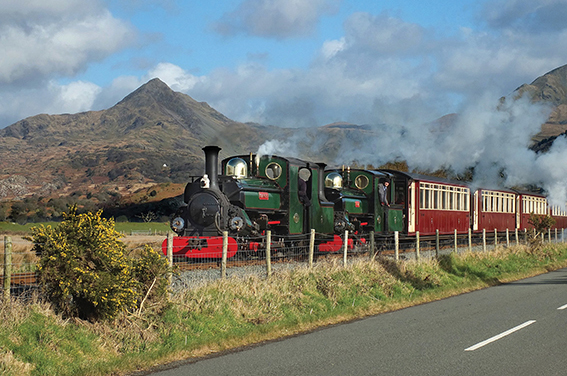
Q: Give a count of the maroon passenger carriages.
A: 4